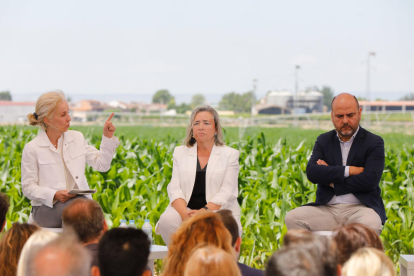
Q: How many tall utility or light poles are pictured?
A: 3